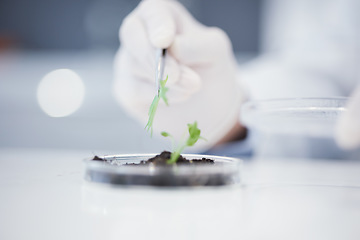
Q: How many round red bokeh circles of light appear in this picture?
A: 0